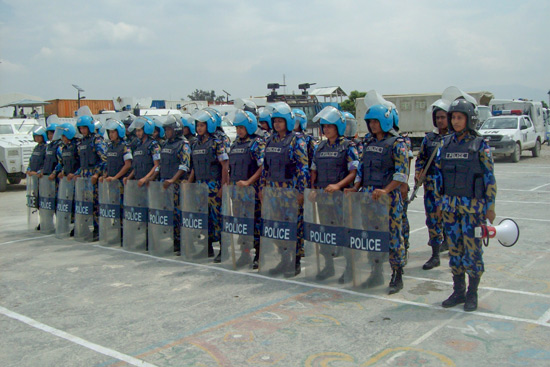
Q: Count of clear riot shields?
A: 12